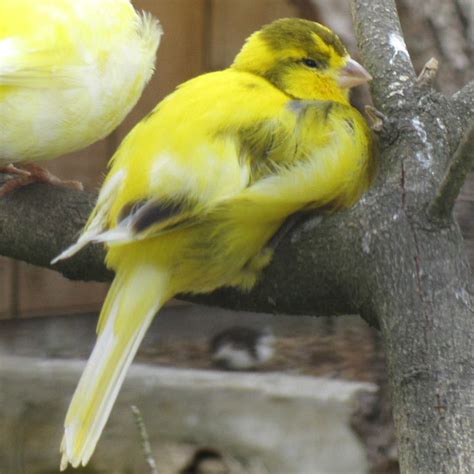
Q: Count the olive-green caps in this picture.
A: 1